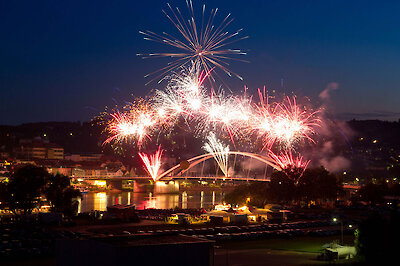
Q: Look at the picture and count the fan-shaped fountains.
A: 3